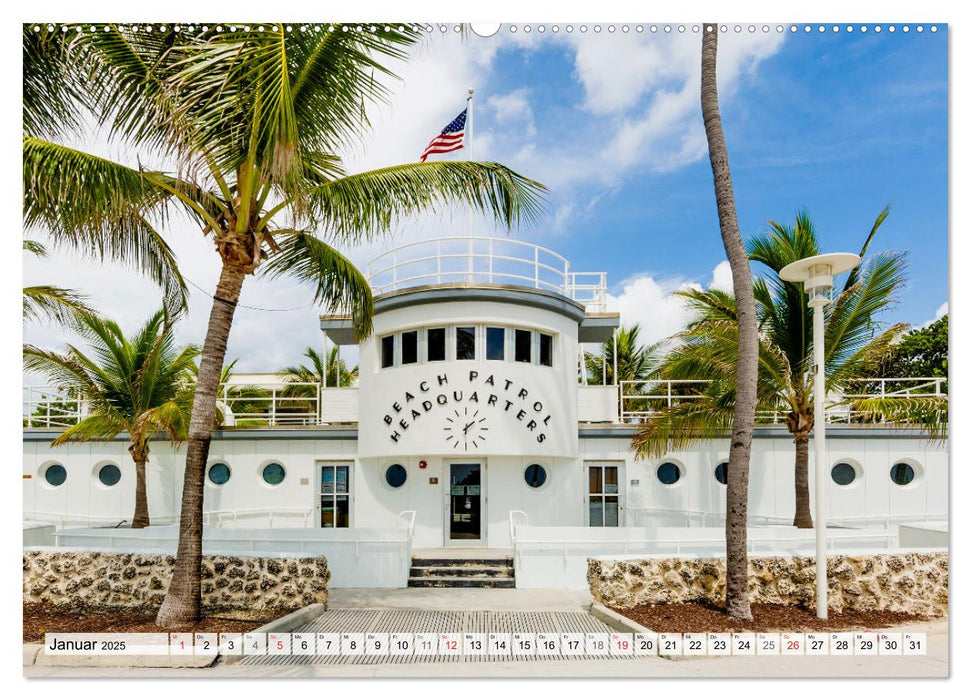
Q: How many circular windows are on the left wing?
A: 4